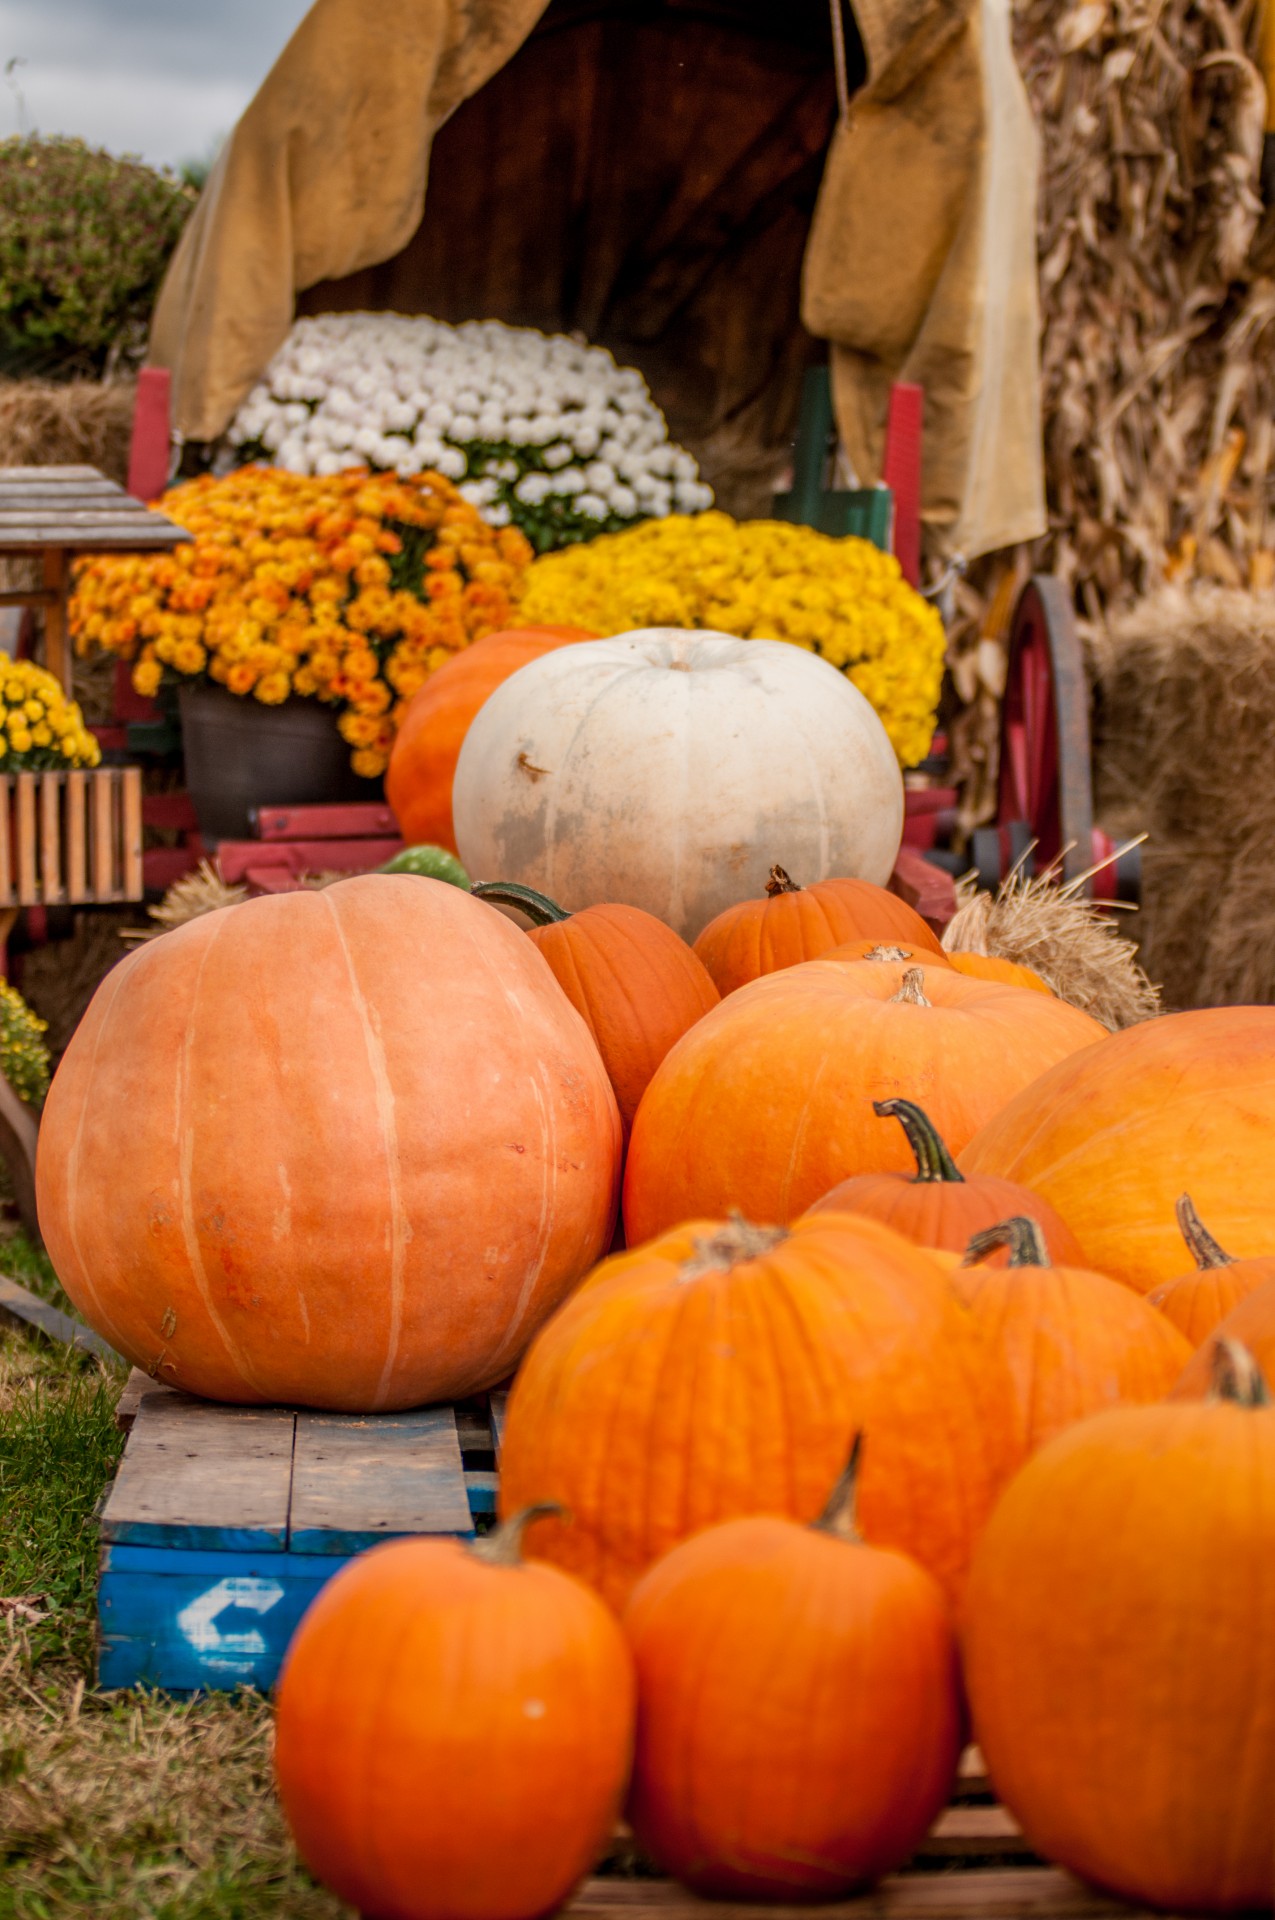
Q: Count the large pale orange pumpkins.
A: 1